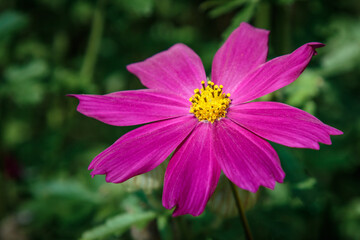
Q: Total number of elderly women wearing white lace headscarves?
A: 0